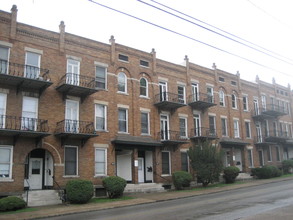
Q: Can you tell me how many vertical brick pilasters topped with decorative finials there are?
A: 10